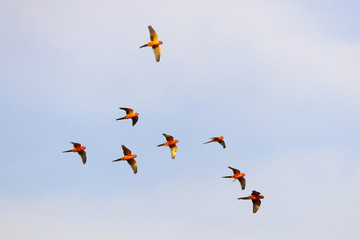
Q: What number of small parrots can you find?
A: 8